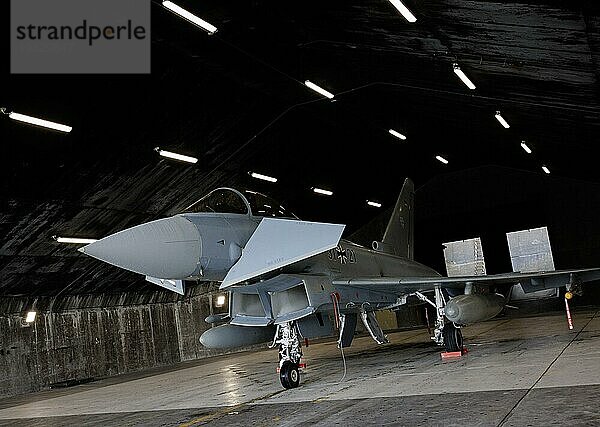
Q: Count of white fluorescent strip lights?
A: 15